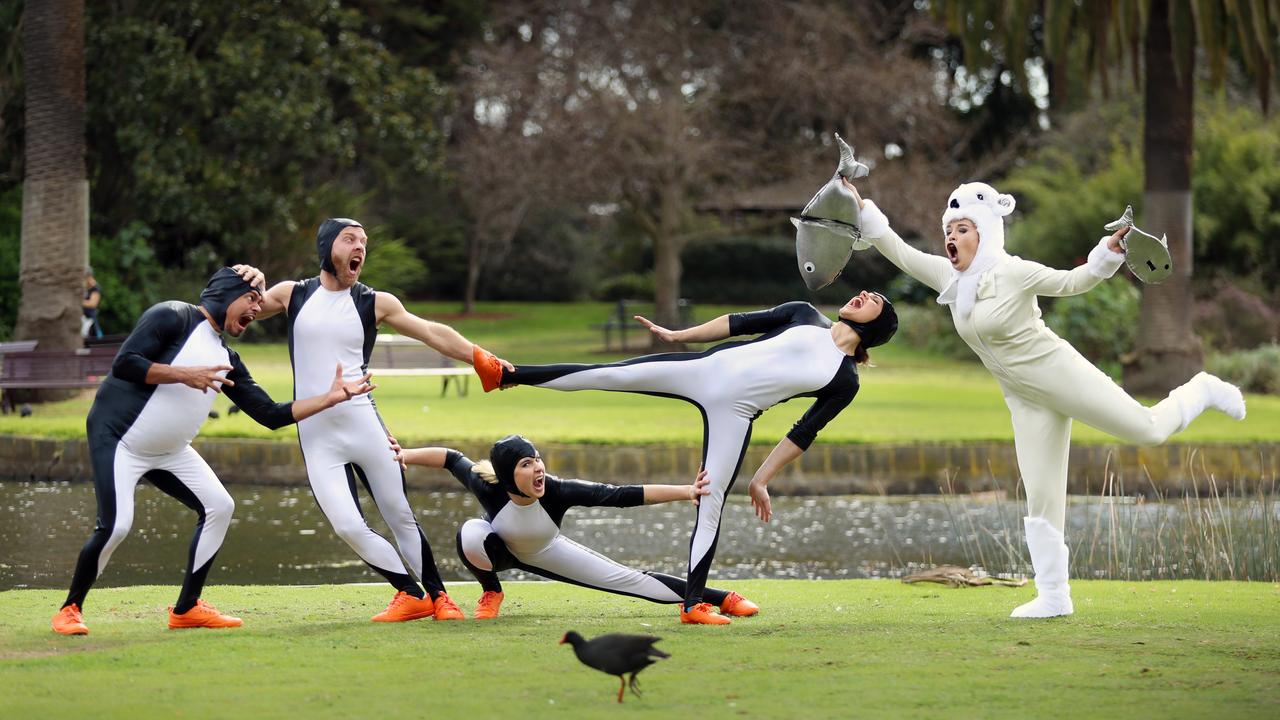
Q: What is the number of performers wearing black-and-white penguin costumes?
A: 4